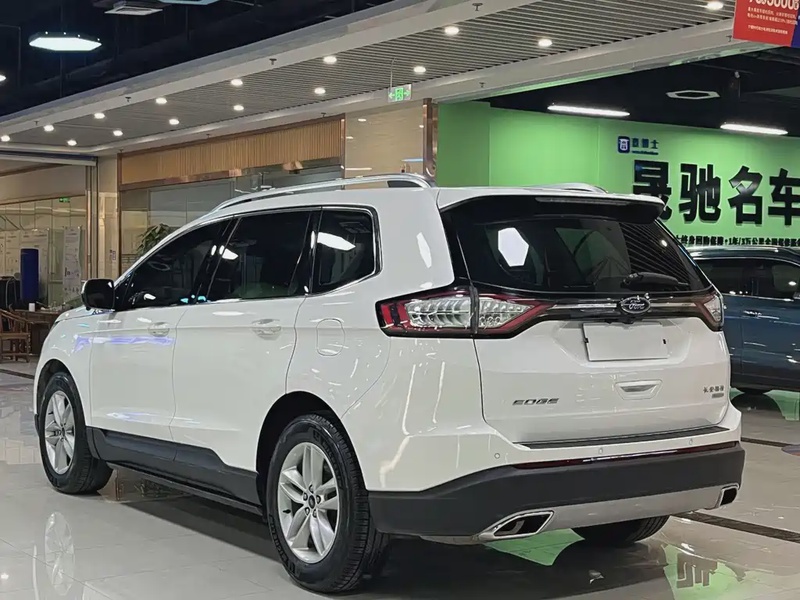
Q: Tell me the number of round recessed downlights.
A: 15